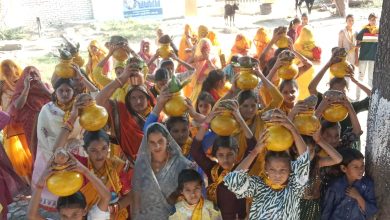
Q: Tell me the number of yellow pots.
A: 15